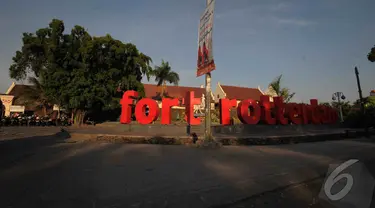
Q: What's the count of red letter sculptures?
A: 13